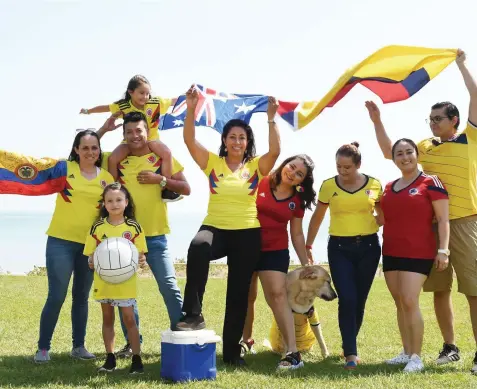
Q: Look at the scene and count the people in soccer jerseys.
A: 9